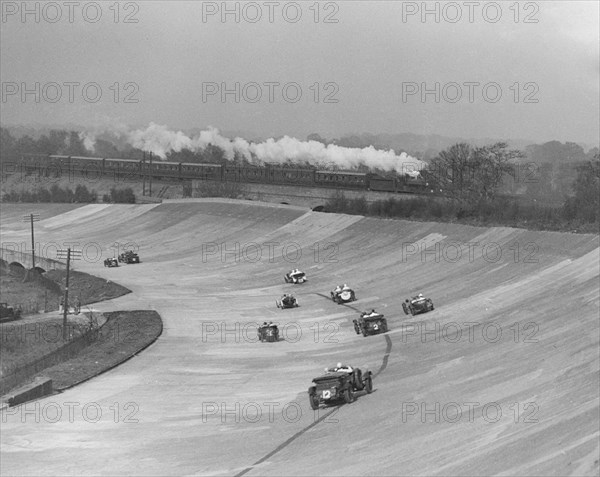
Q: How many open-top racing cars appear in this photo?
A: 9